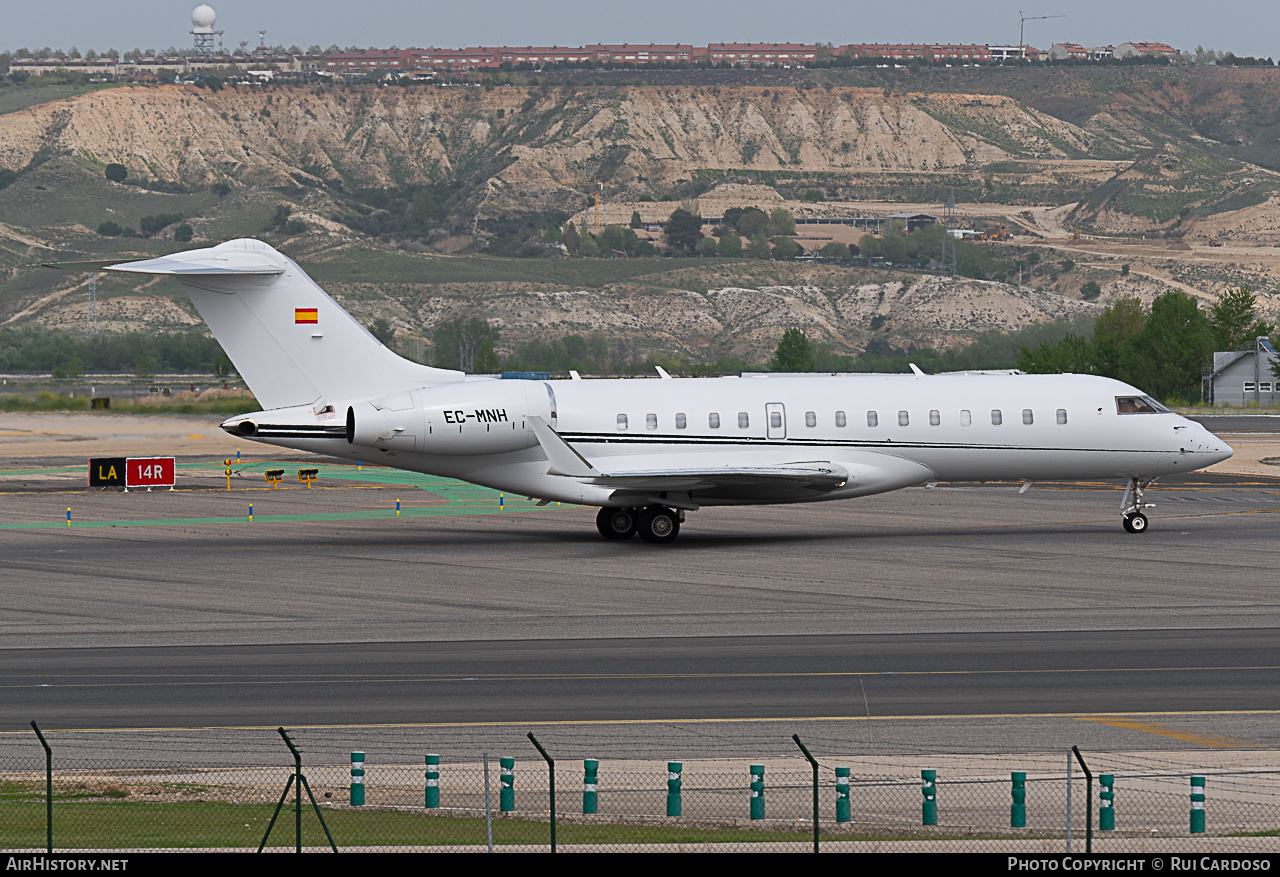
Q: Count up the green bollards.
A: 11